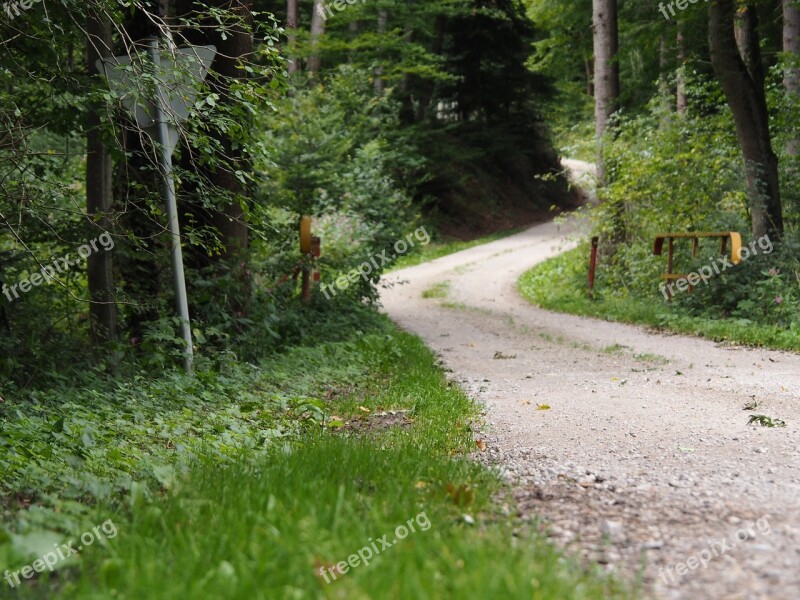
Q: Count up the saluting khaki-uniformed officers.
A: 0